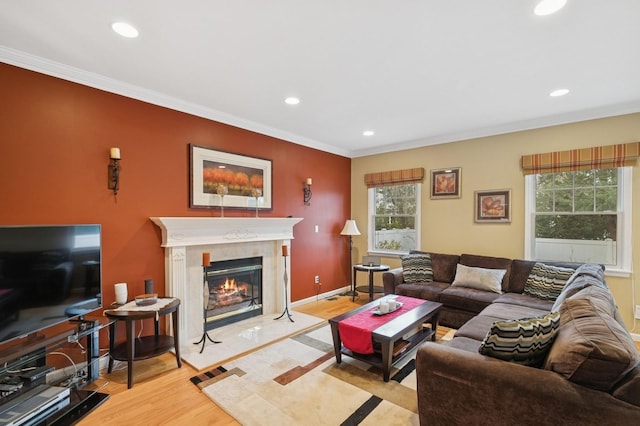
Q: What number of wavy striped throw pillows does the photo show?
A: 3